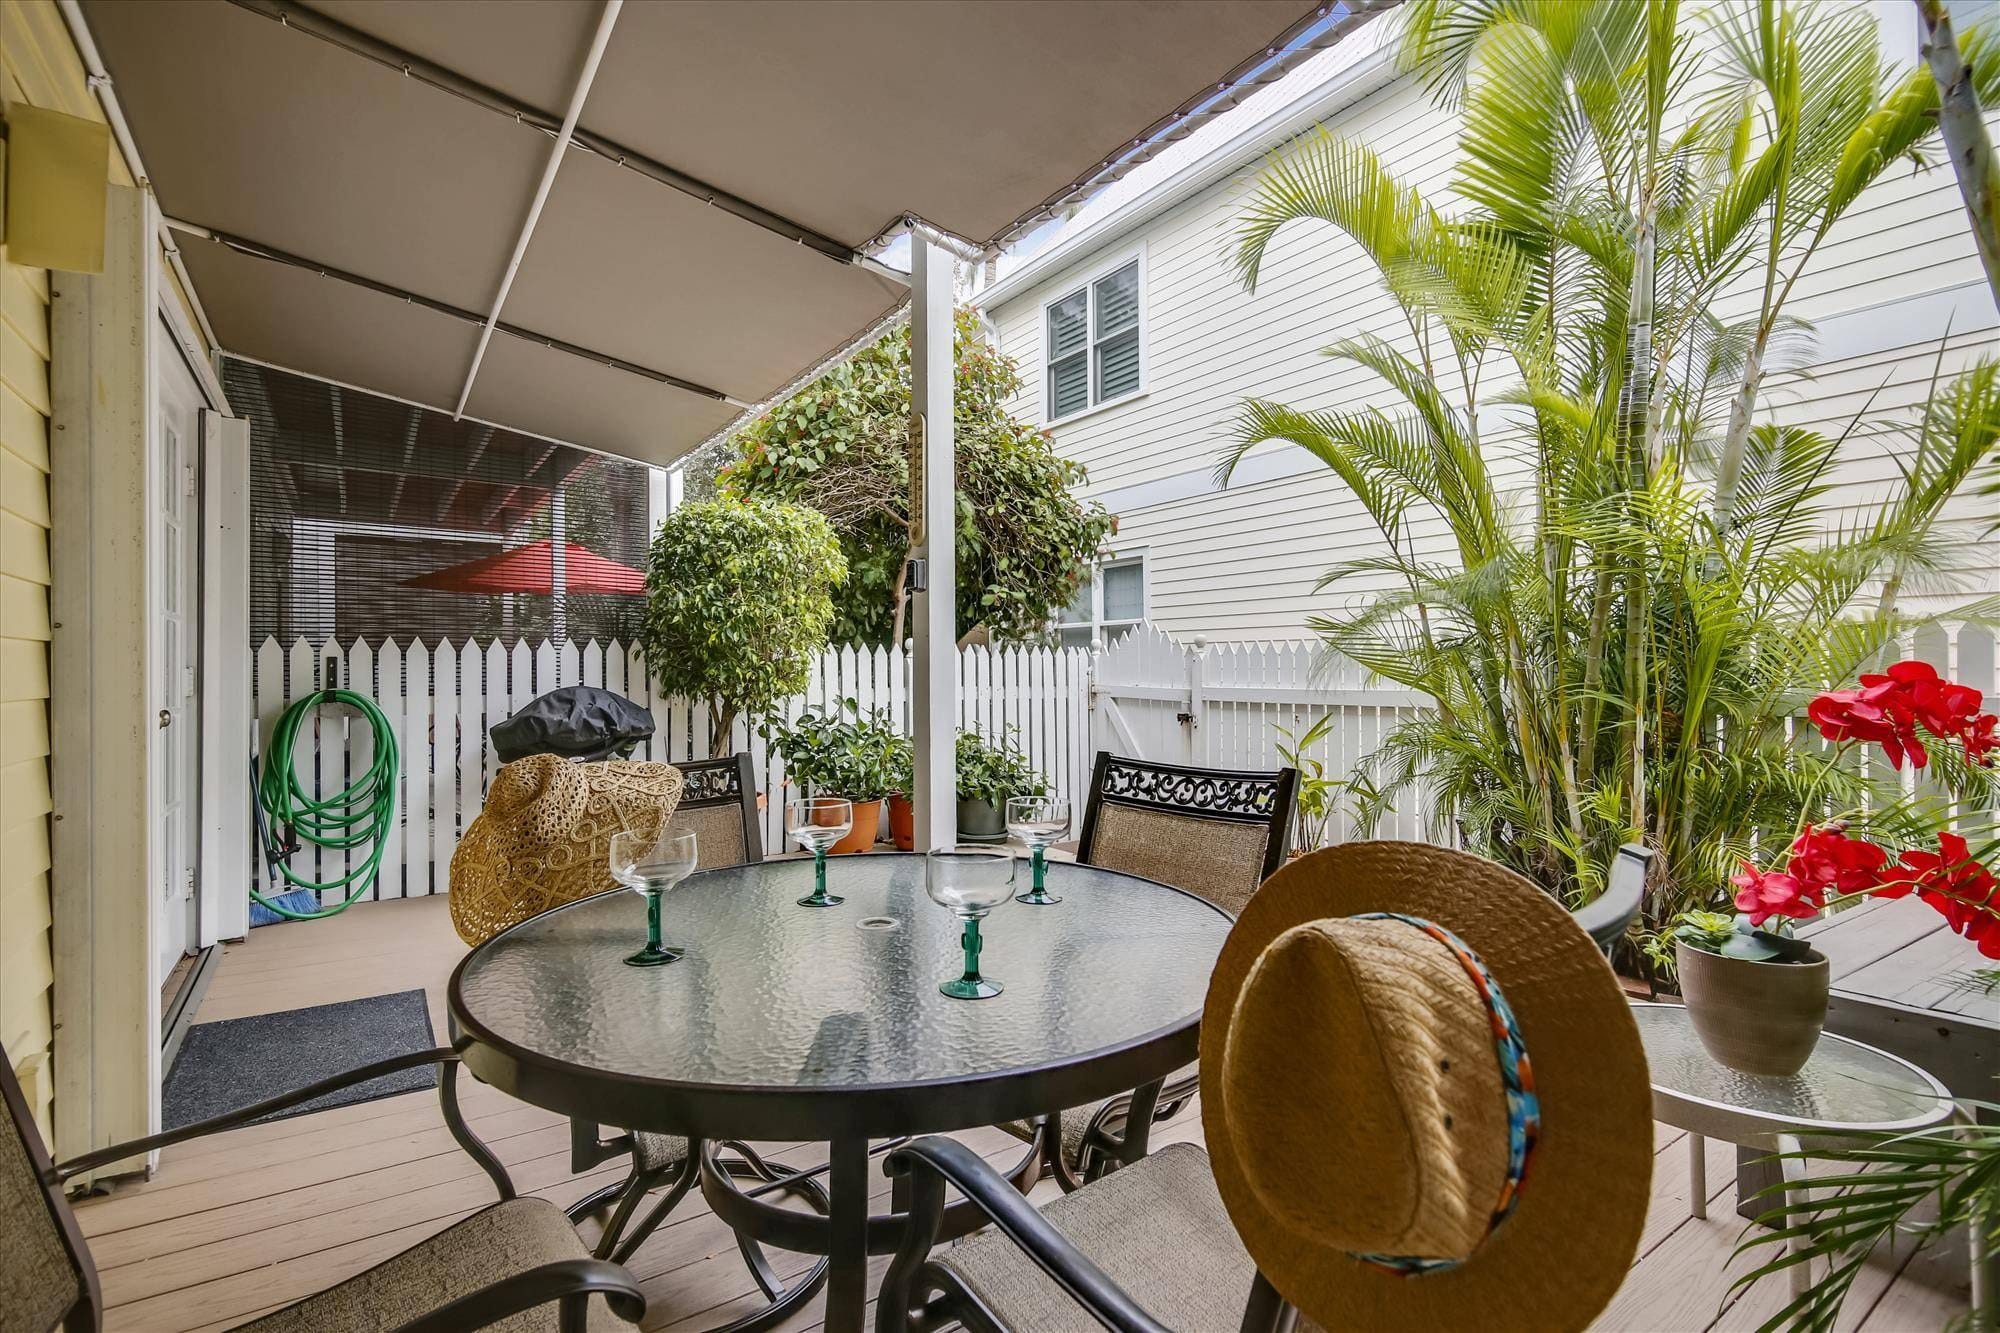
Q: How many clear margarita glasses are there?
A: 4